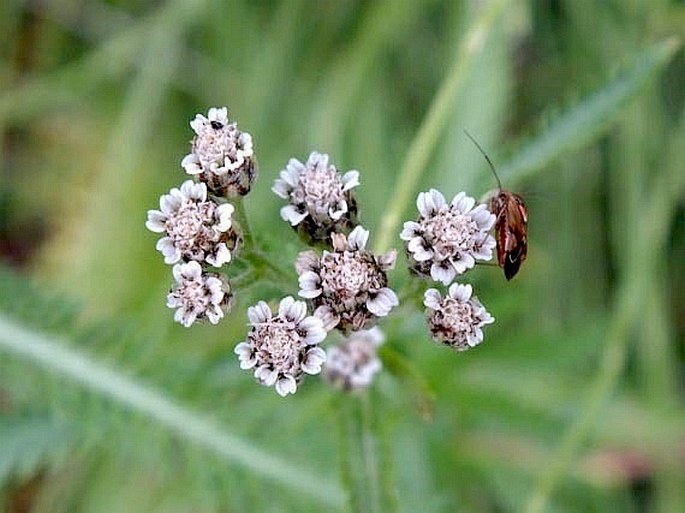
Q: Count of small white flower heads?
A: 9